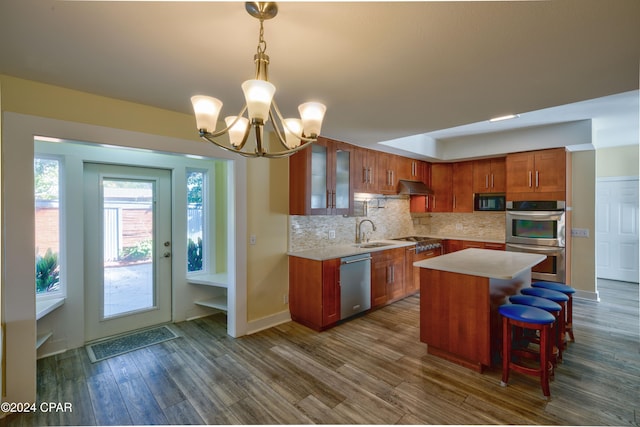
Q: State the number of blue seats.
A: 4